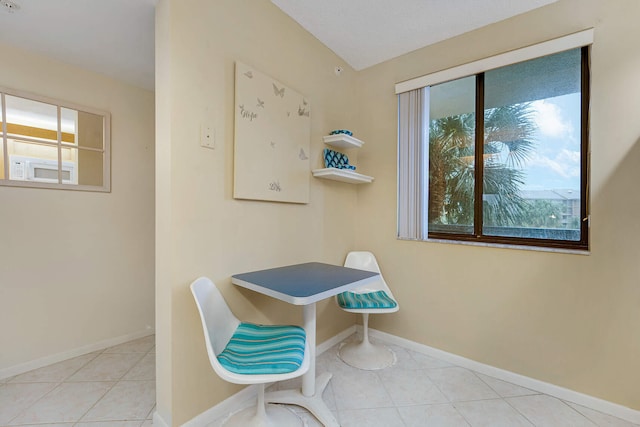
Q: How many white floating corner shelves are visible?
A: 2